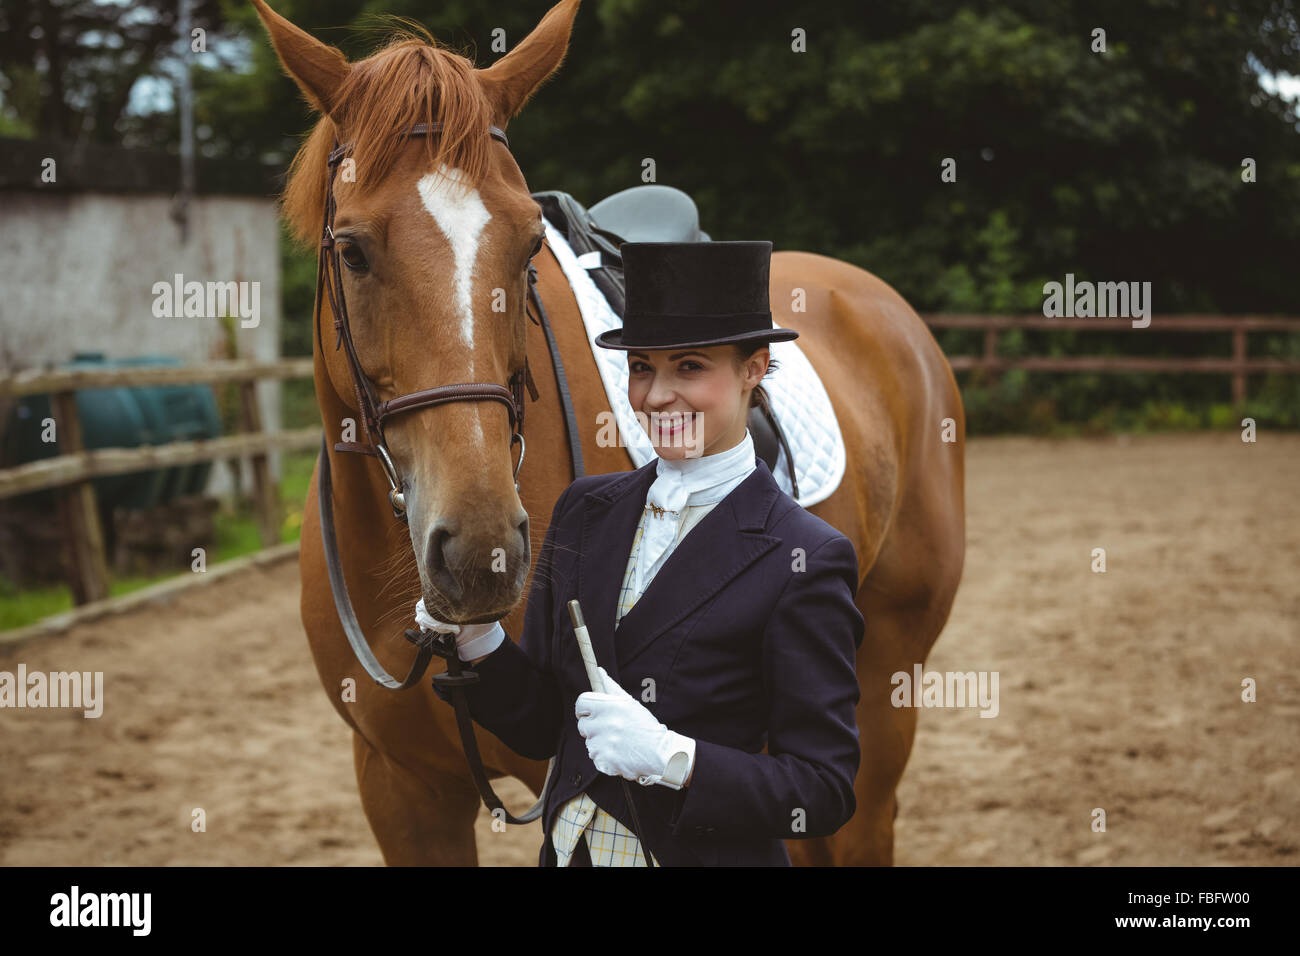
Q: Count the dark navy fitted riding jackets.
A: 1